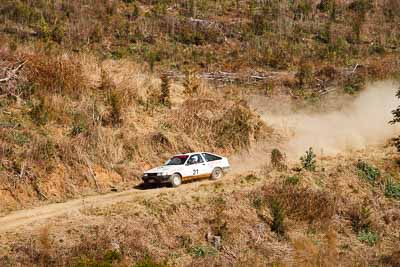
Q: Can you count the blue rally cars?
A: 0